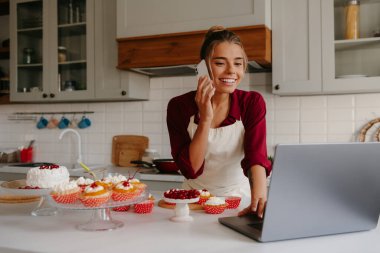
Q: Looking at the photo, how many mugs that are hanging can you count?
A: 5